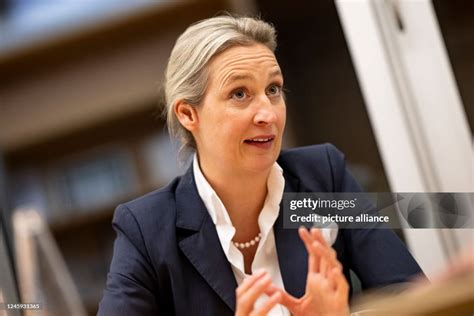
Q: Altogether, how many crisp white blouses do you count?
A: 1